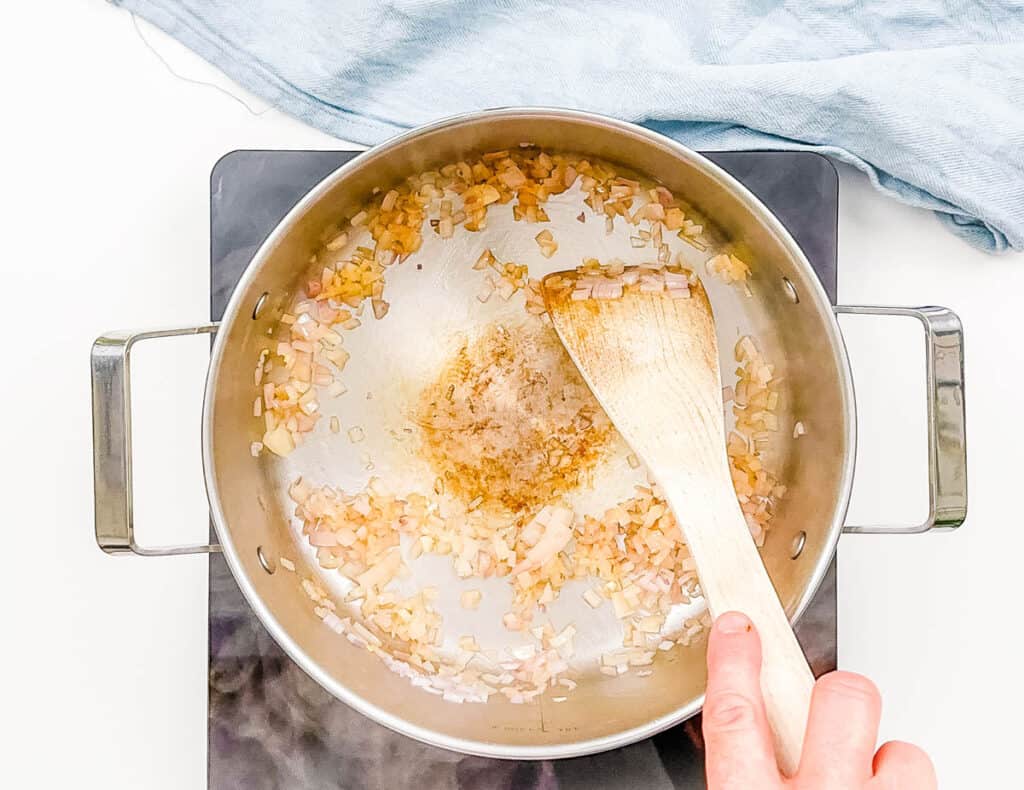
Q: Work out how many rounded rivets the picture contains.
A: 4